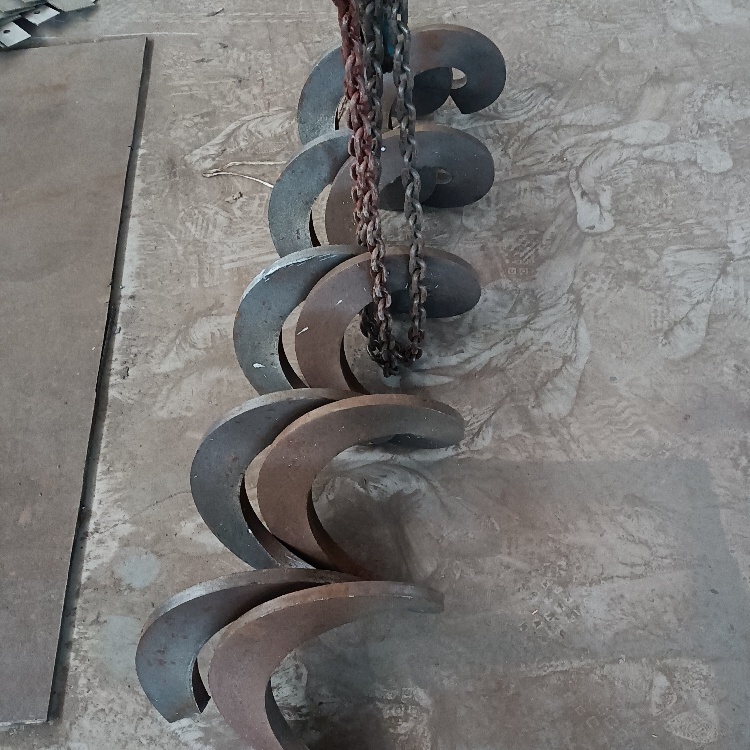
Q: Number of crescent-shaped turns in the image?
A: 10